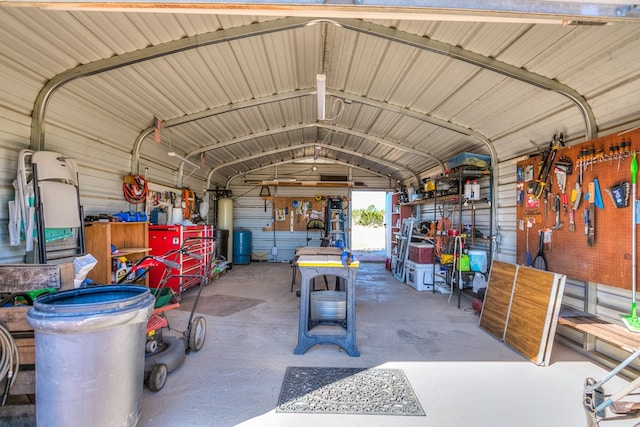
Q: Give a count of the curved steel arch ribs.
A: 5